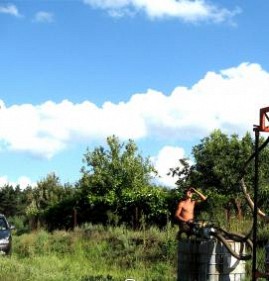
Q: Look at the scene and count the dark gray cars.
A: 1